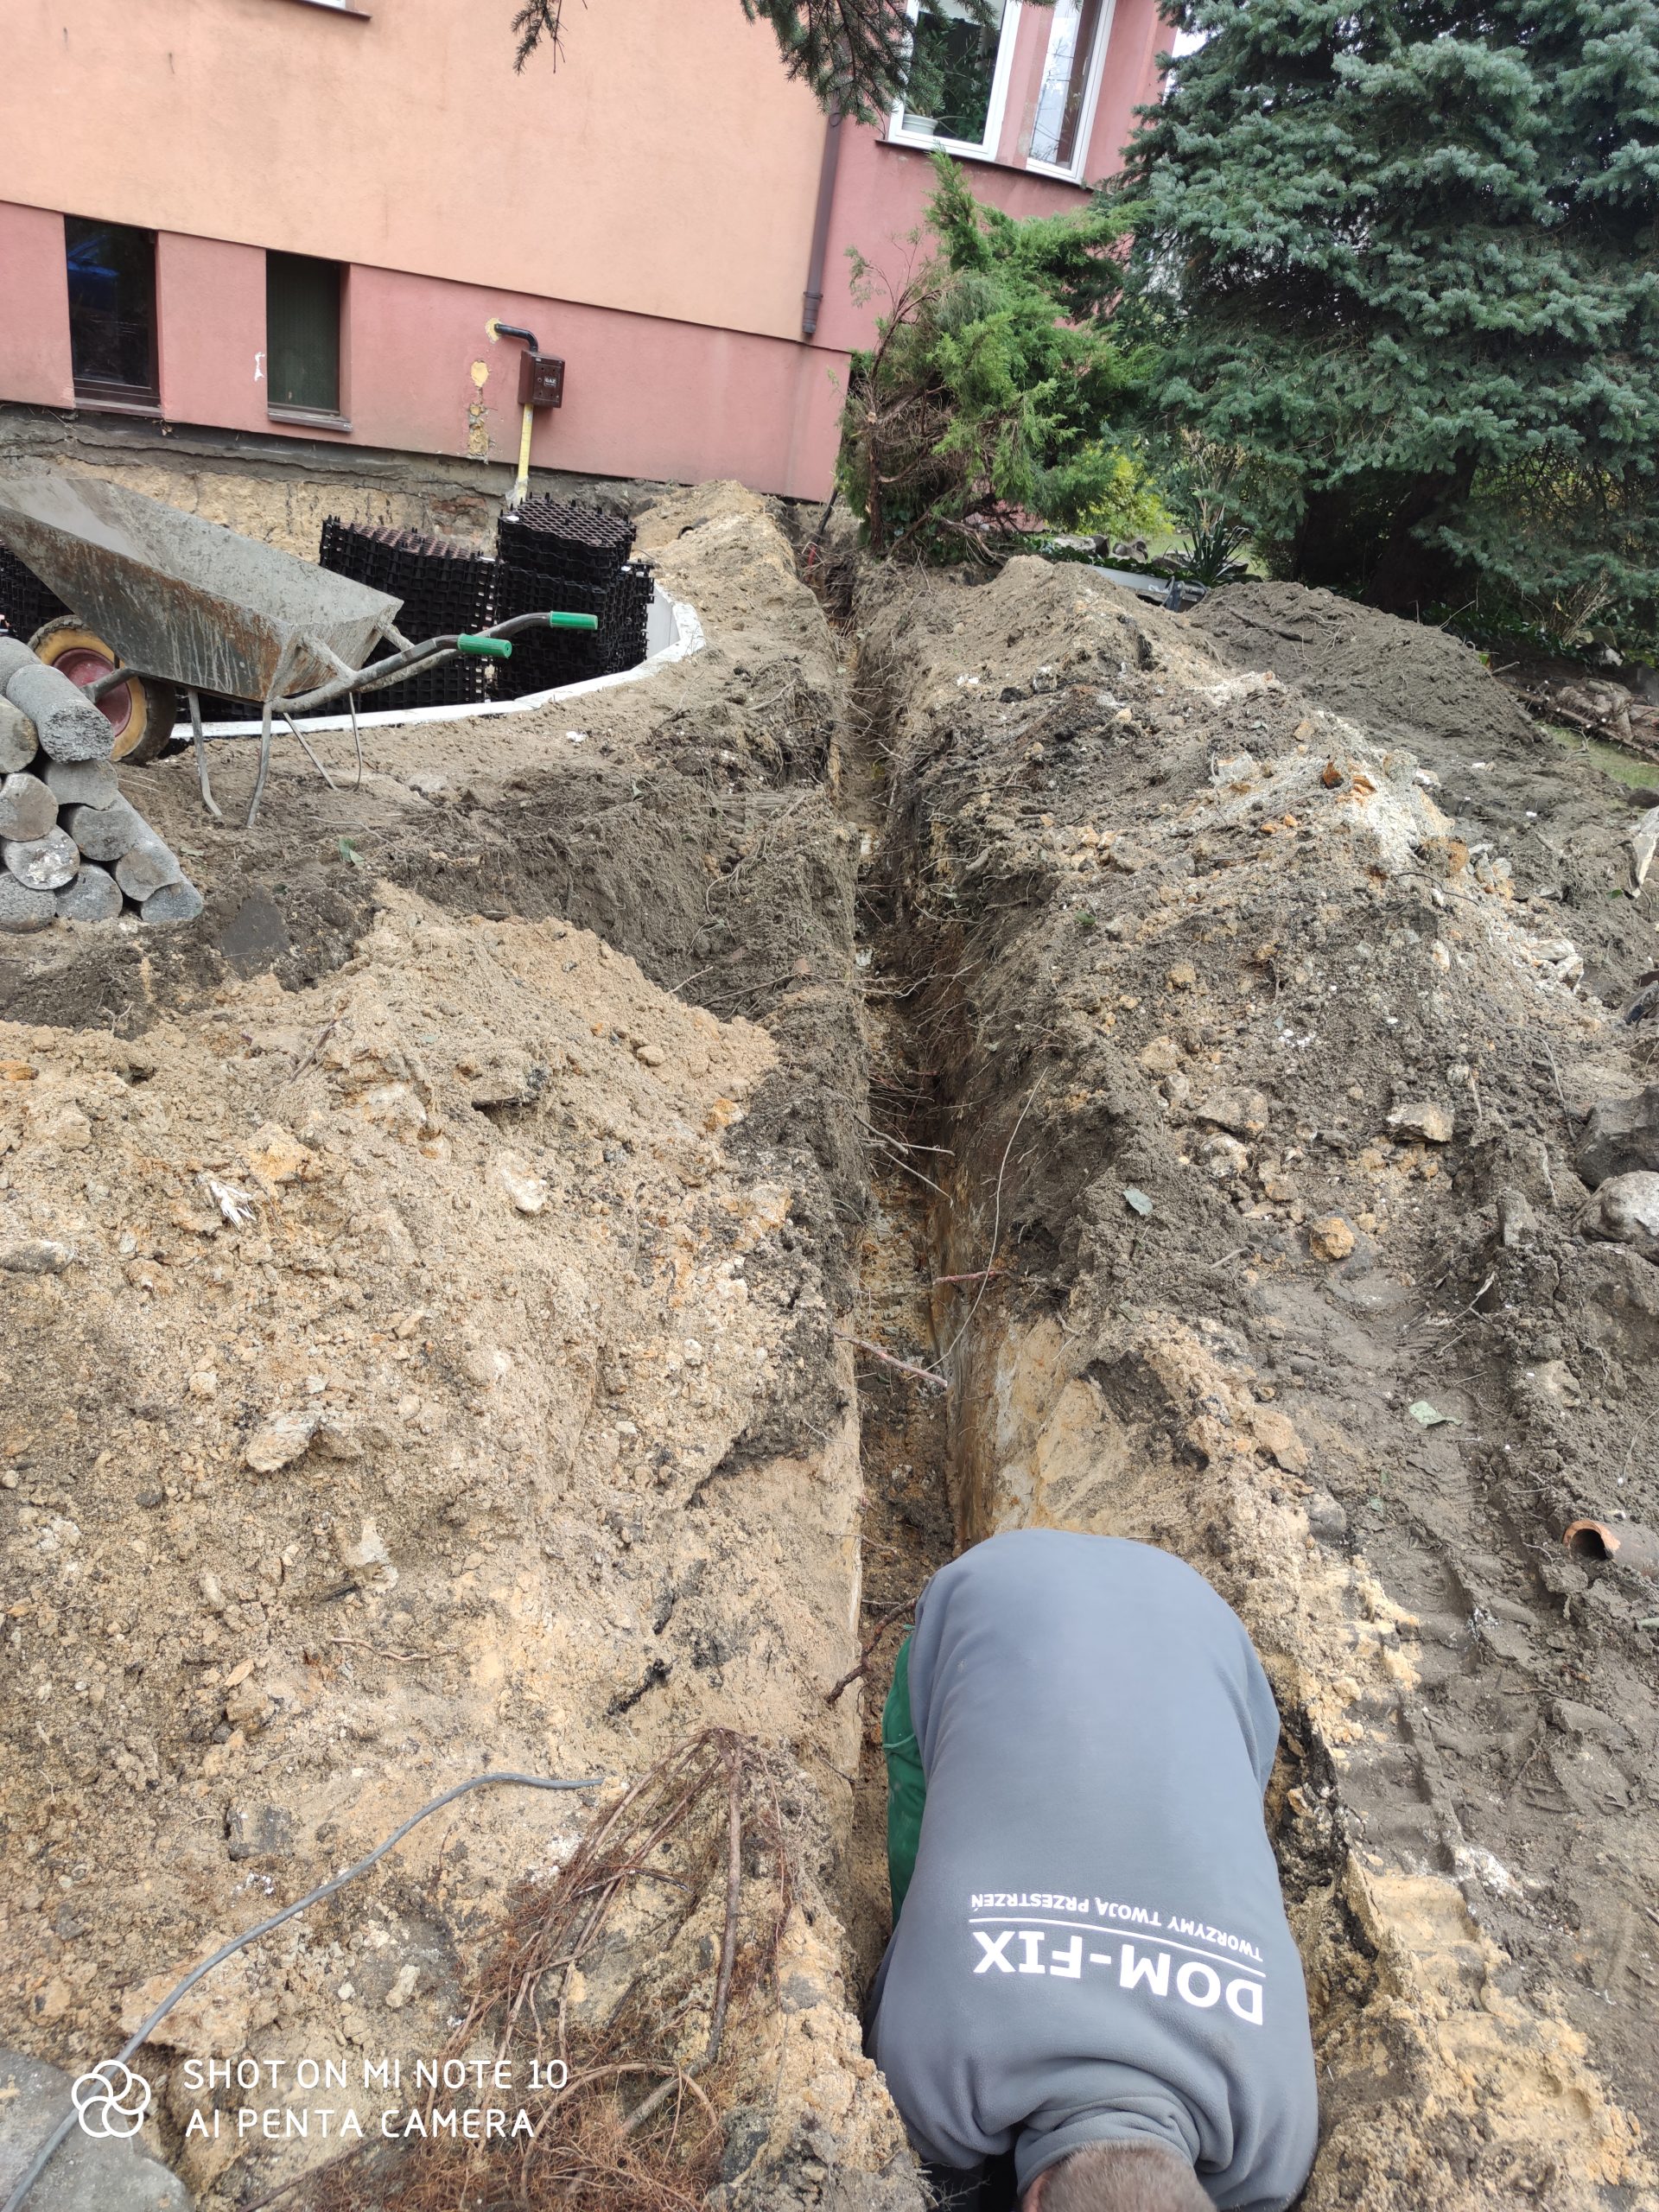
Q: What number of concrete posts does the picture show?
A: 11